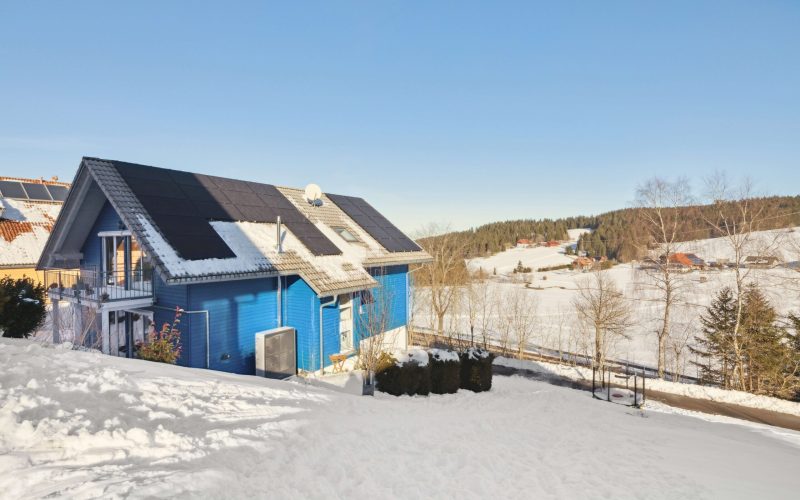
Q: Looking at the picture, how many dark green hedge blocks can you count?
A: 3